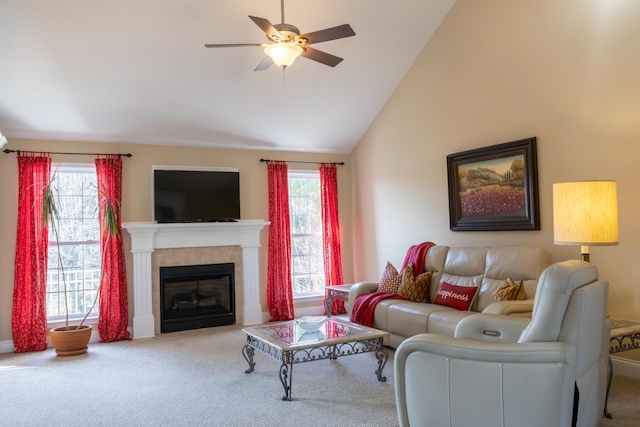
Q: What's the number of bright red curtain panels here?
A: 4